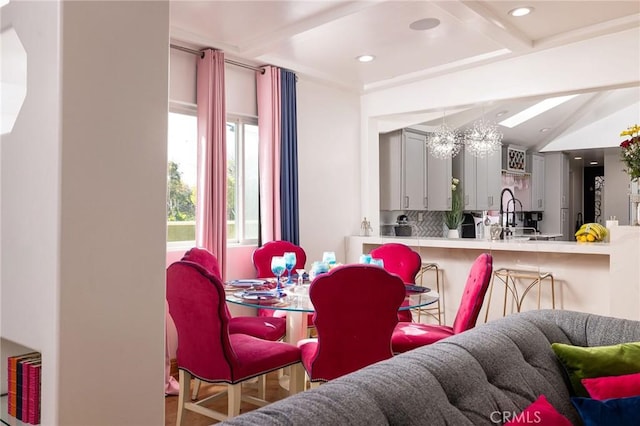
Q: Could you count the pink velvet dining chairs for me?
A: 6